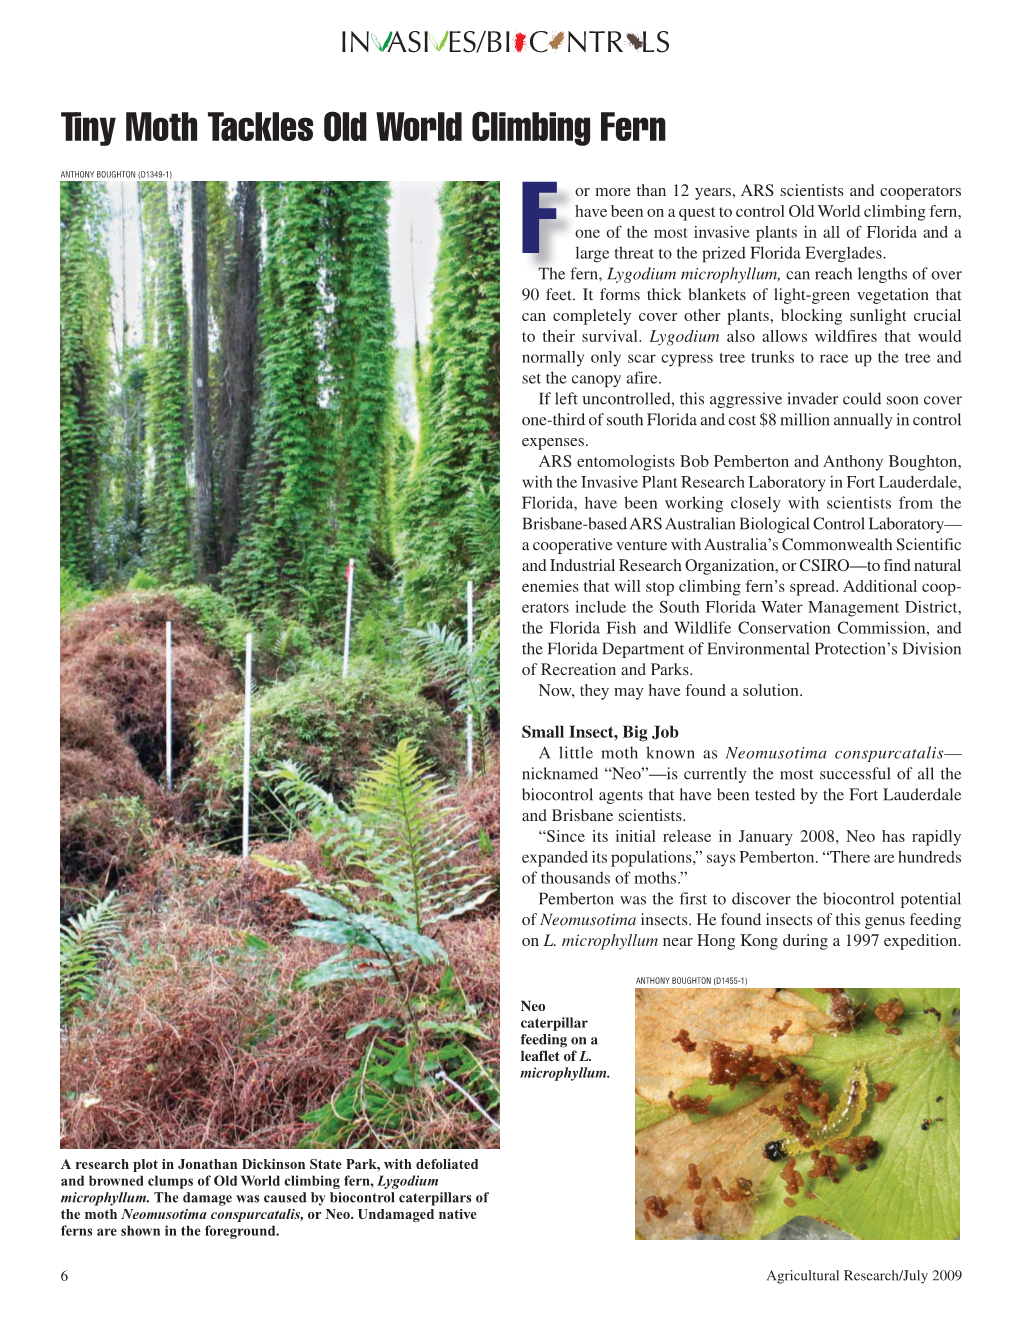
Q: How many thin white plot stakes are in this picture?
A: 4